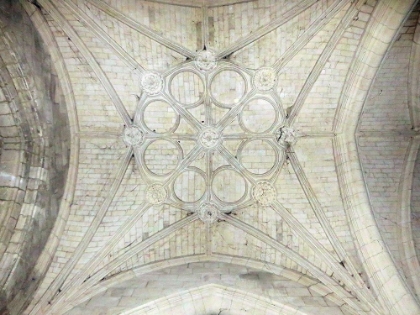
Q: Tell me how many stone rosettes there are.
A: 9